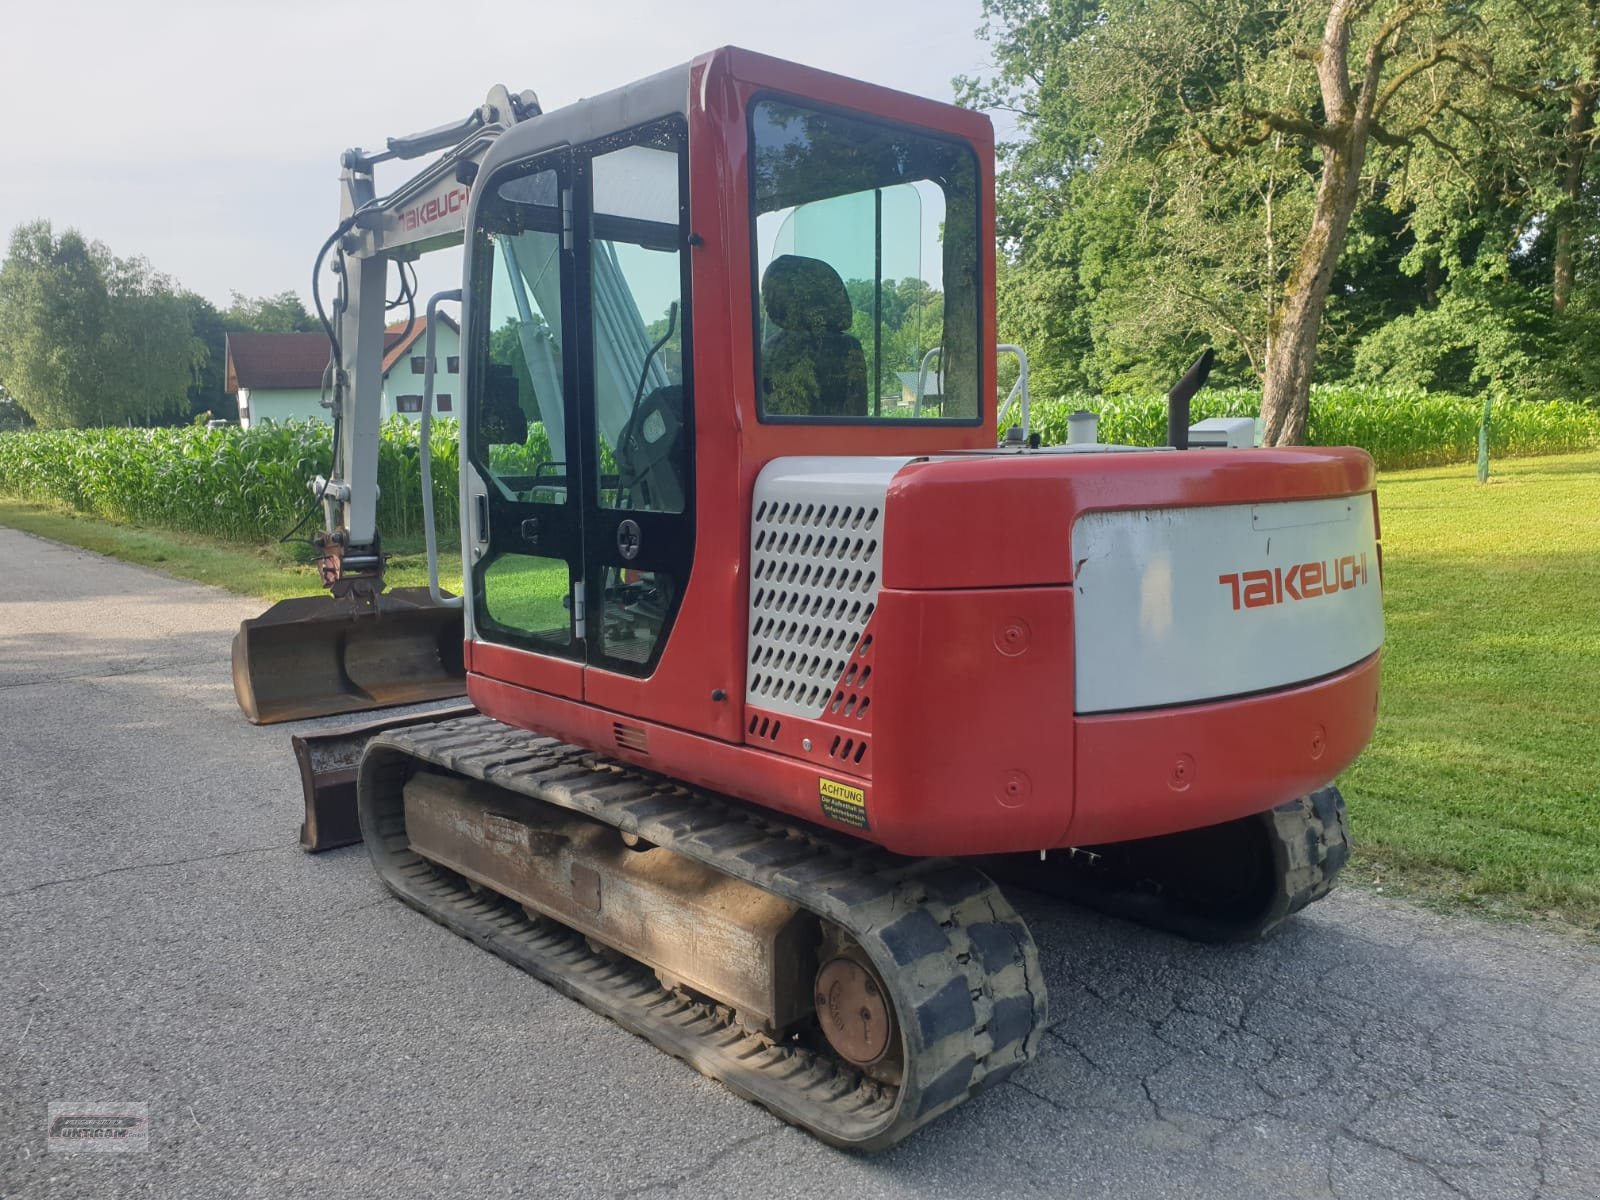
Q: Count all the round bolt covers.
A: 4